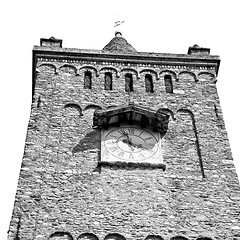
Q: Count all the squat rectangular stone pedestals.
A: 2